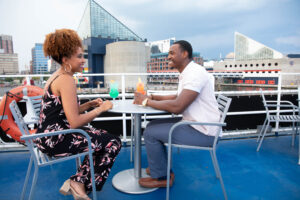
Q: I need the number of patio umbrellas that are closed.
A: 0